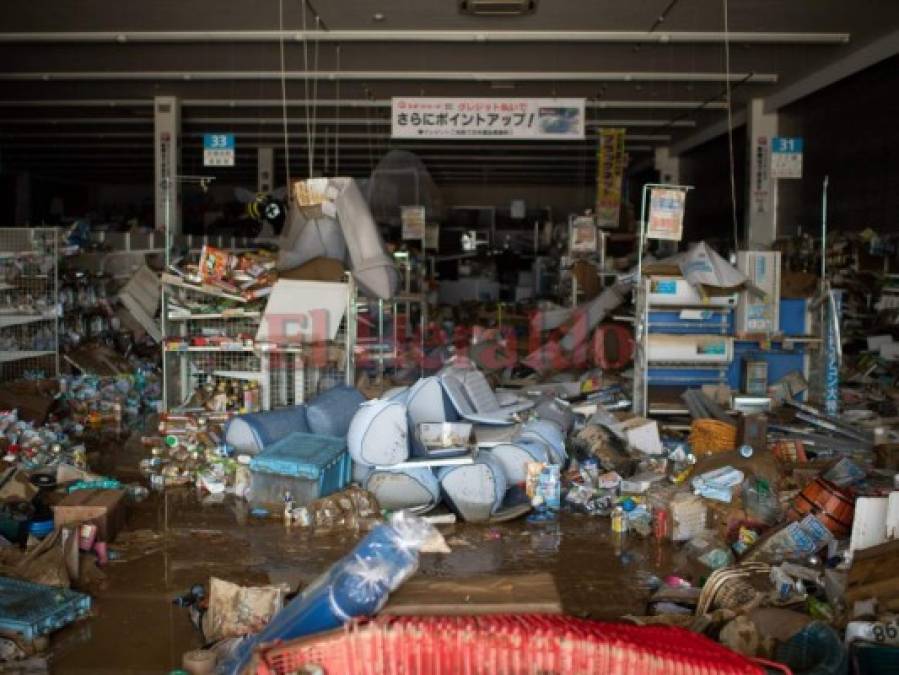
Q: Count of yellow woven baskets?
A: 1